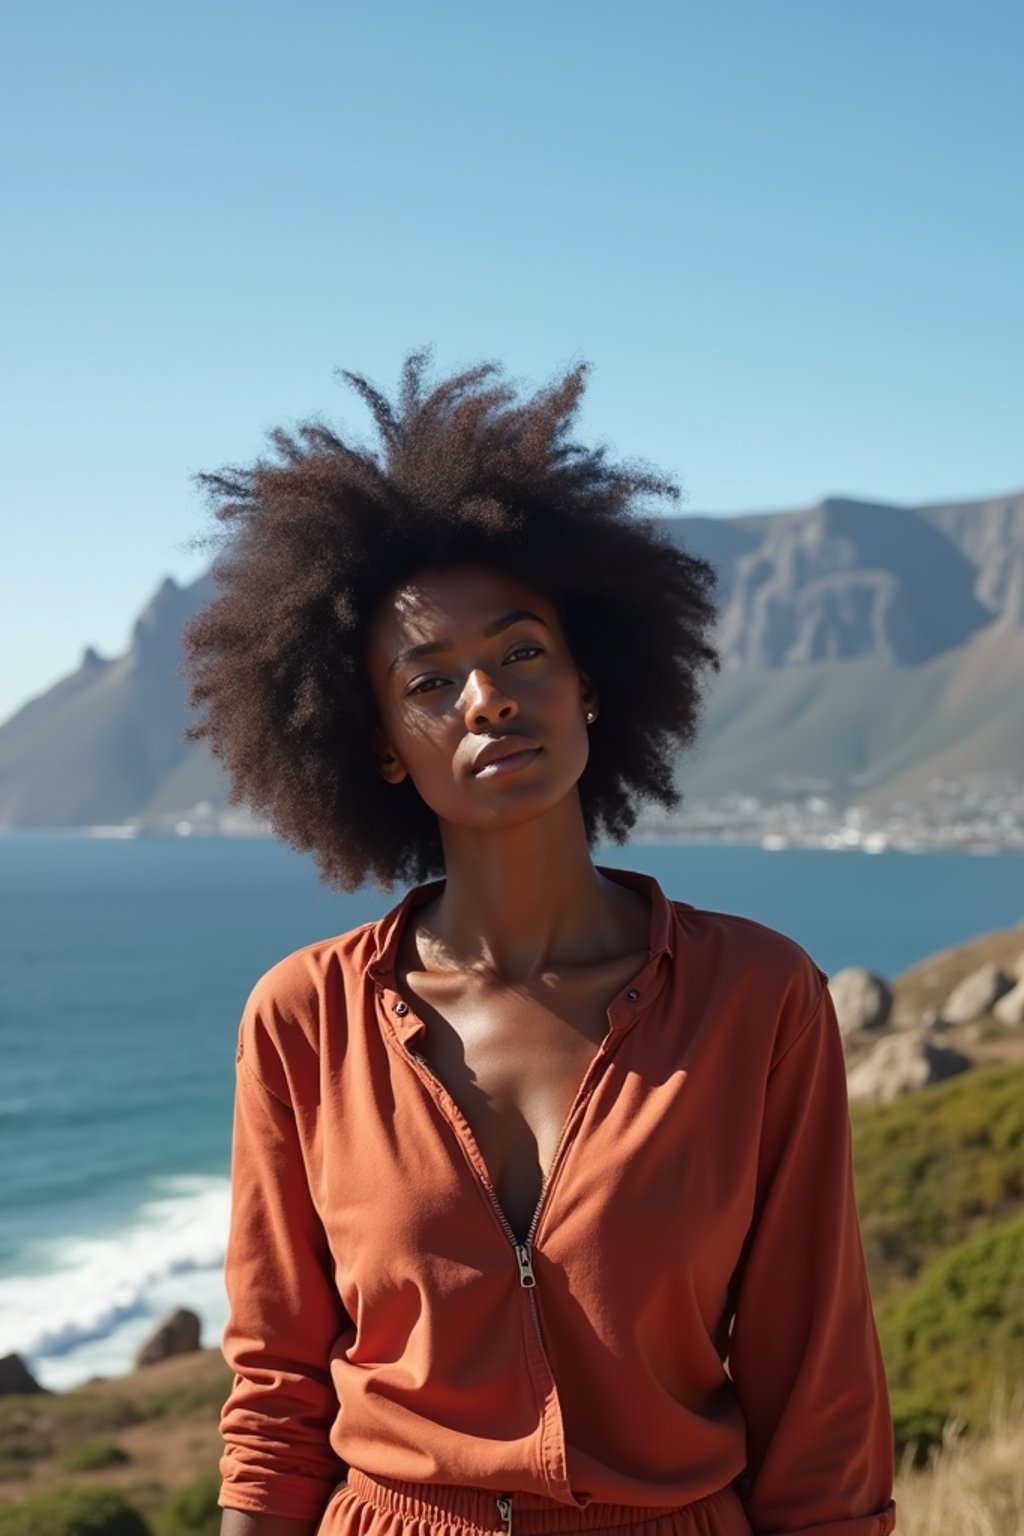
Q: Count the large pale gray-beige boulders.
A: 4